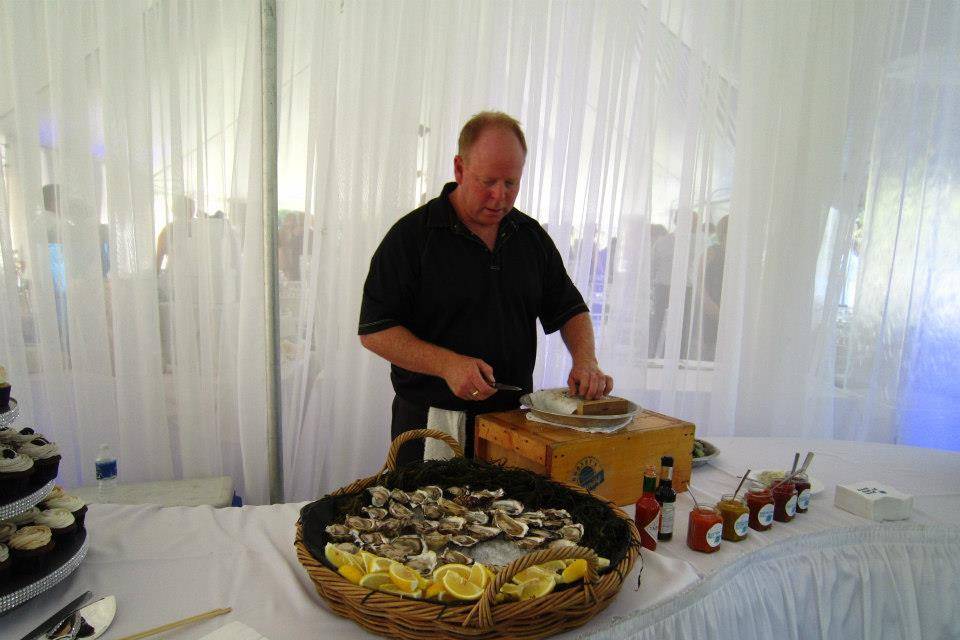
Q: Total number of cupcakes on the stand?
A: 12